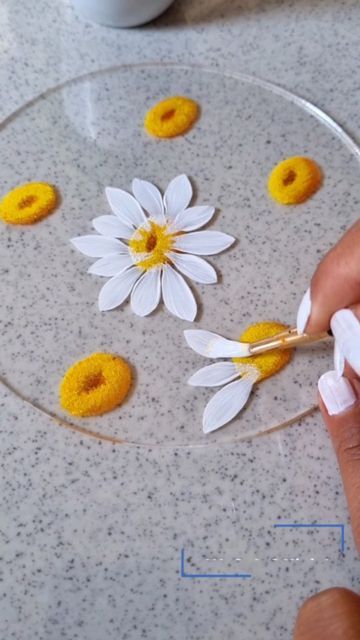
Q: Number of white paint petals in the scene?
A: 15